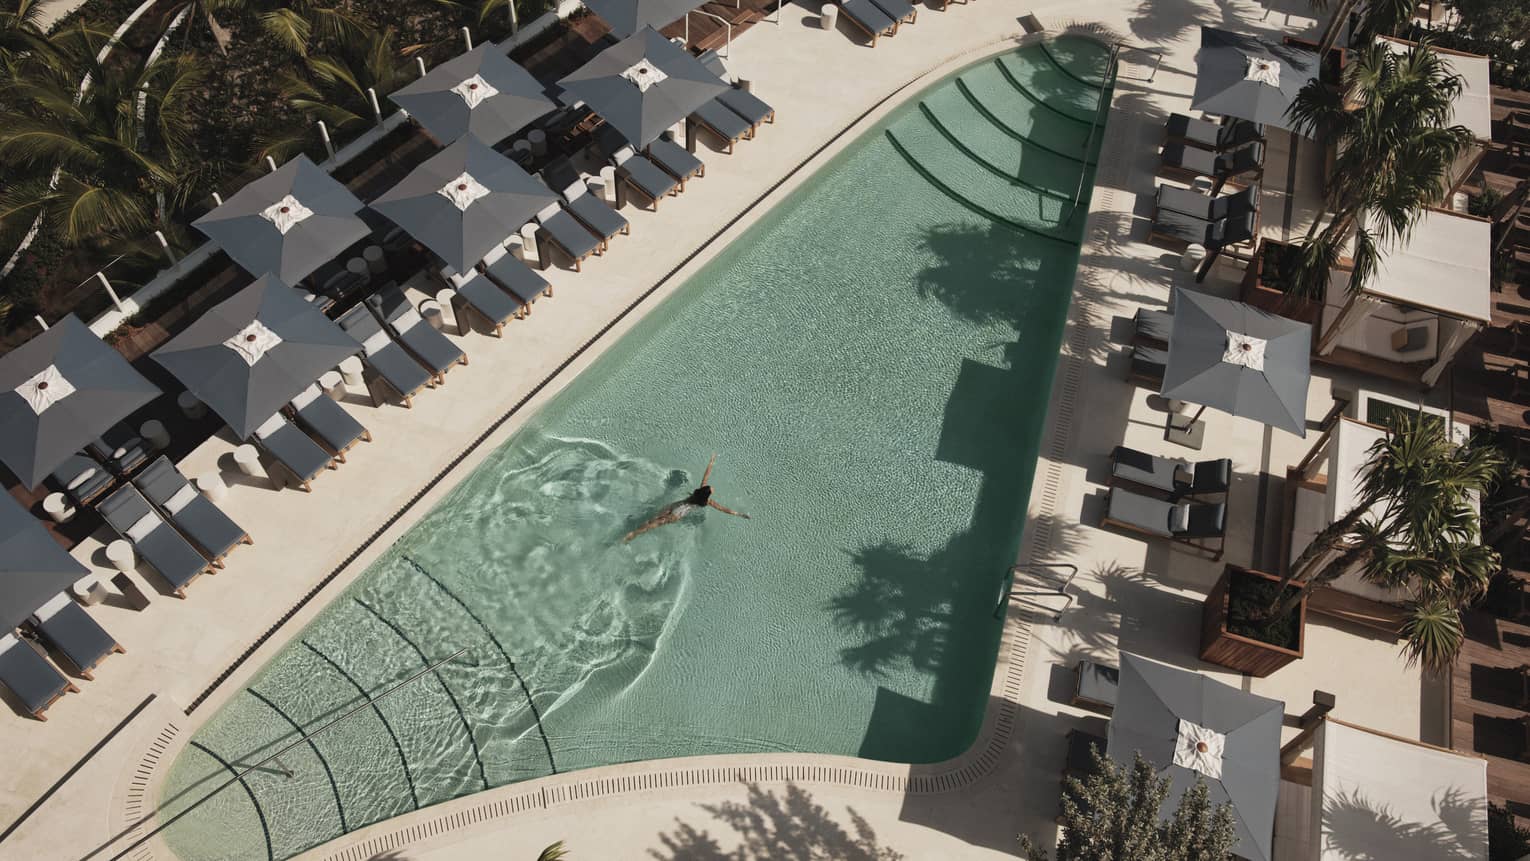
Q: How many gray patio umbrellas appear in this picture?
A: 11